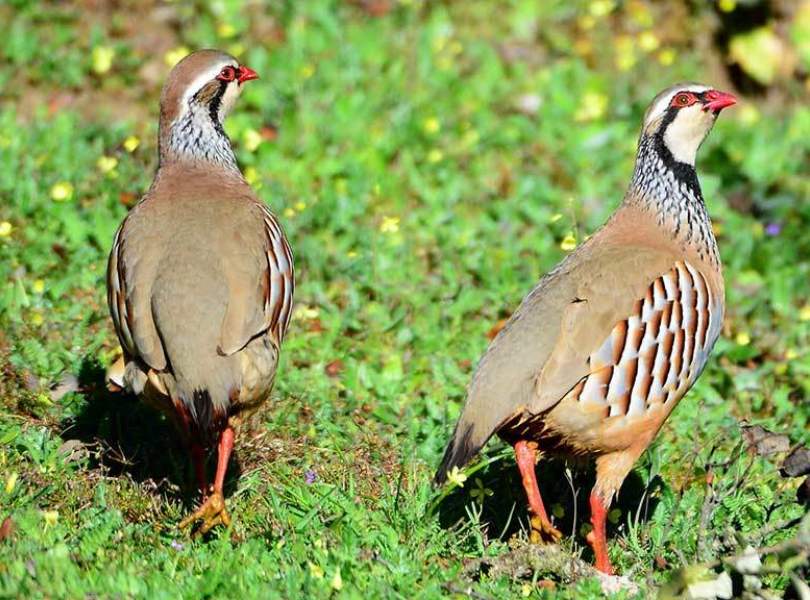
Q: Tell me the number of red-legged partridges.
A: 2